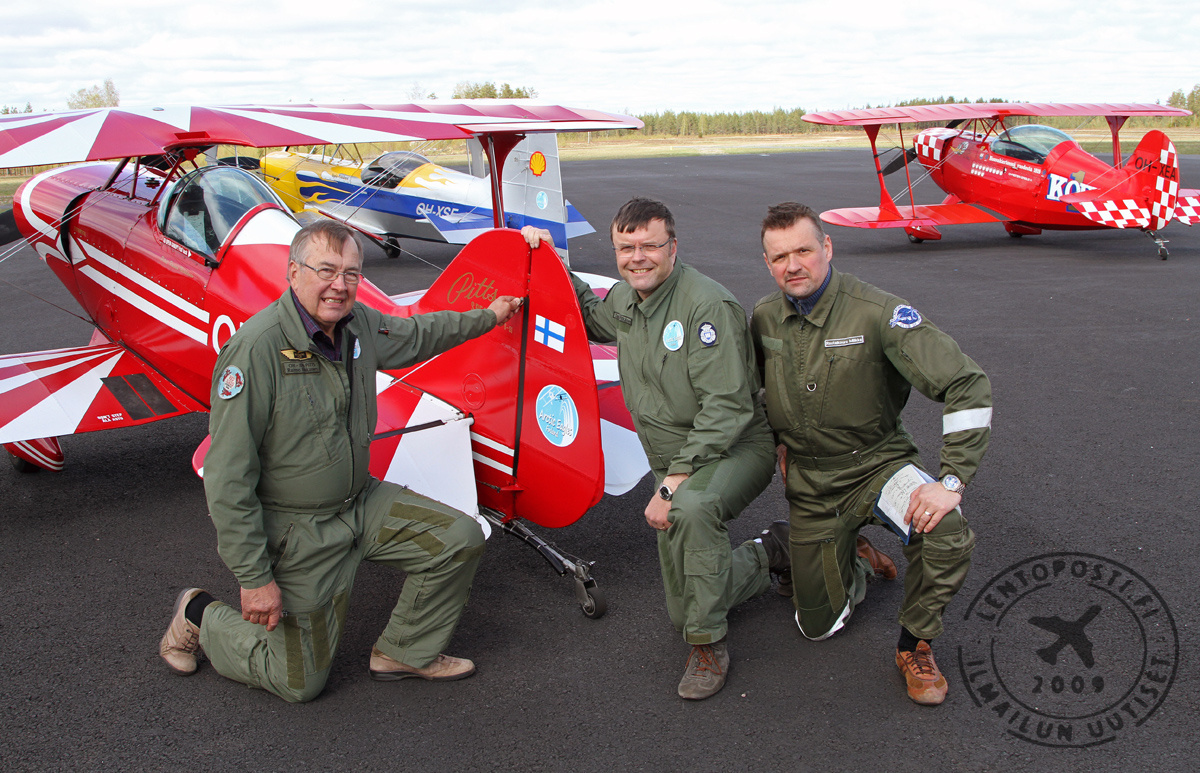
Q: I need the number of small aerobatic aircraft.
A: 3